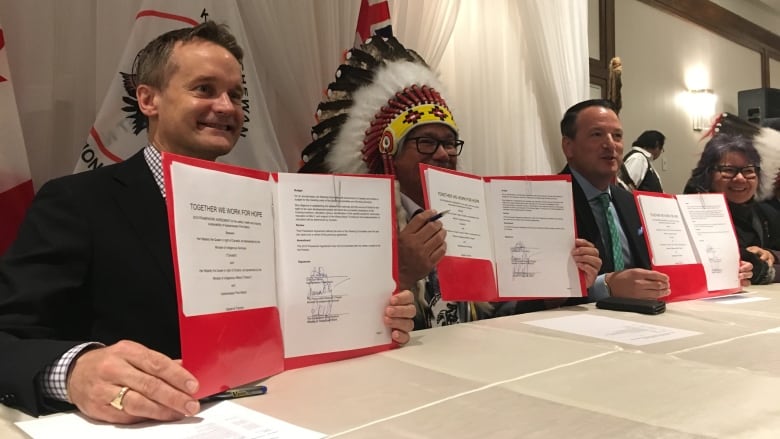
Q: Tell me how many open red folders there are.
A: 3